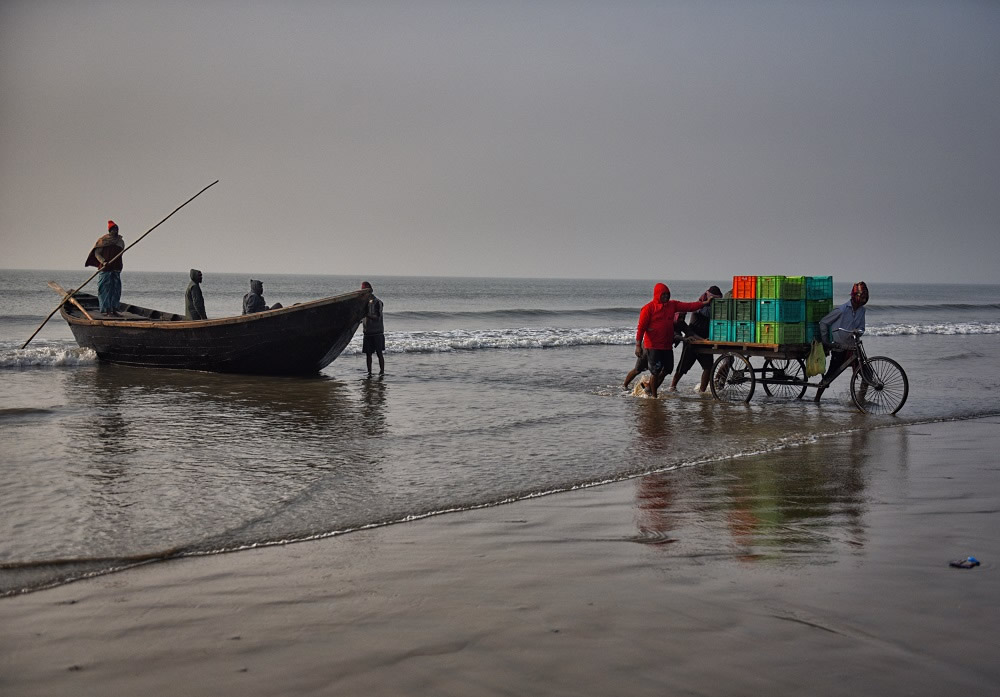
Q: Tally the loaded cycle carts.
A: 1